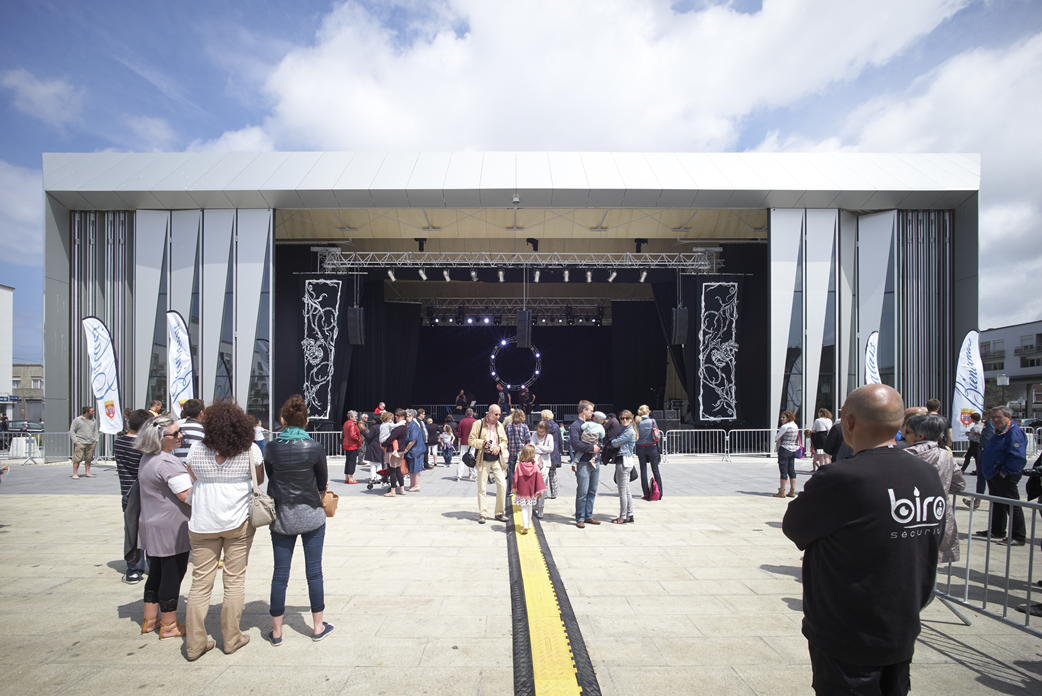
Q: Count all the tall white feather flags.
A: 4